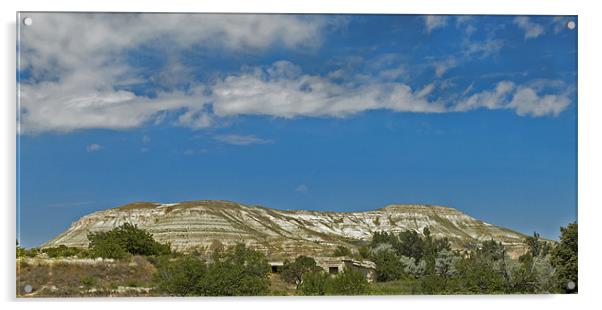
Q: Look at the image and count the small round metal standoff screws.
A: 4